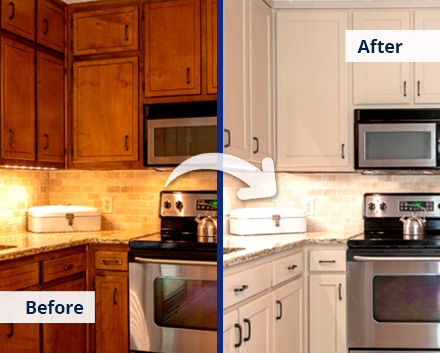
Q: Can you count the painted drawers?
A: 3